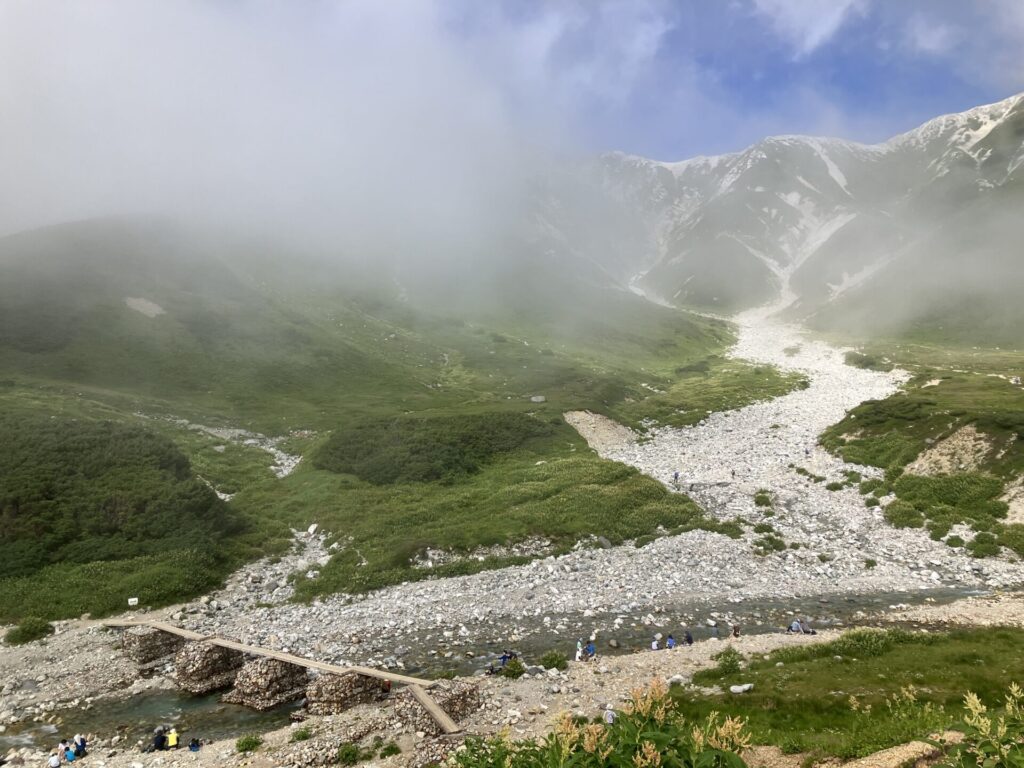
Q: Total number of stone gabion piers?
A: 5